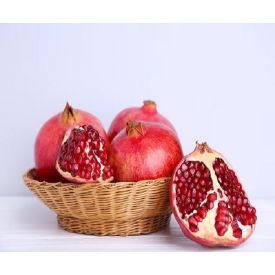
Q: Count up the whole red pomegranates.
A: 3